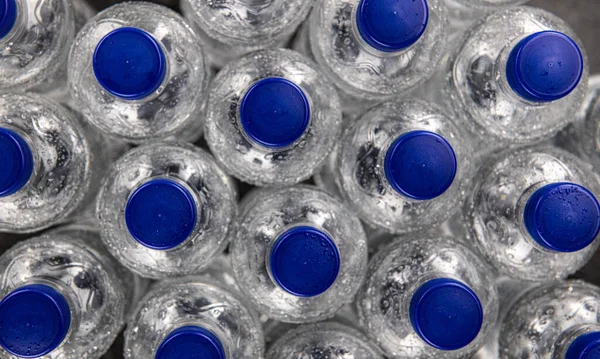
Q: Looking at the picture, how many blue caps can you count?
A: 14